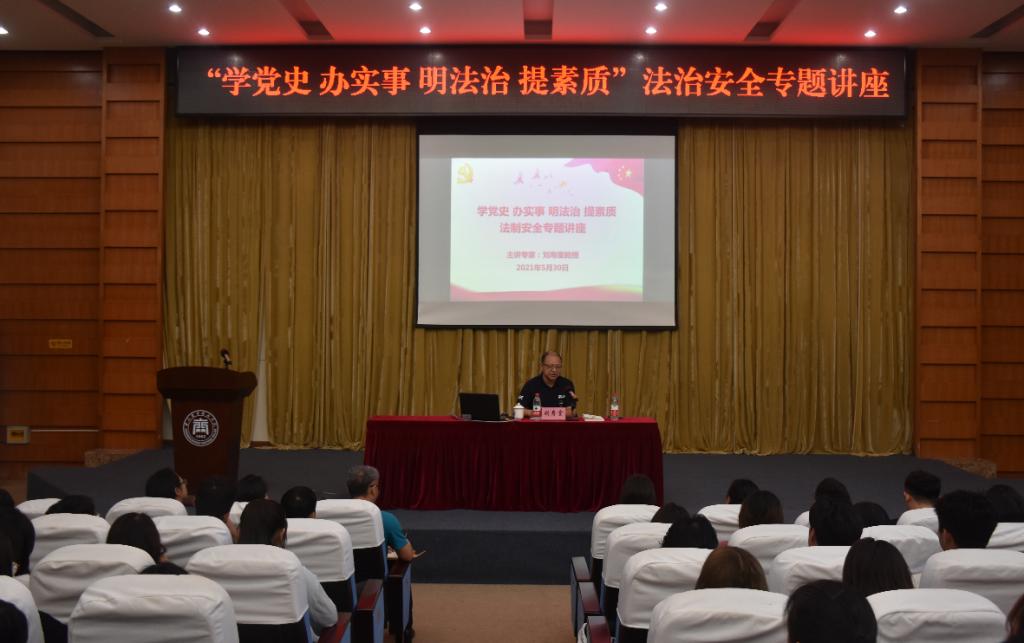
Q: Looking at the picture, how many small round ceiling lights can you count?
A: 9